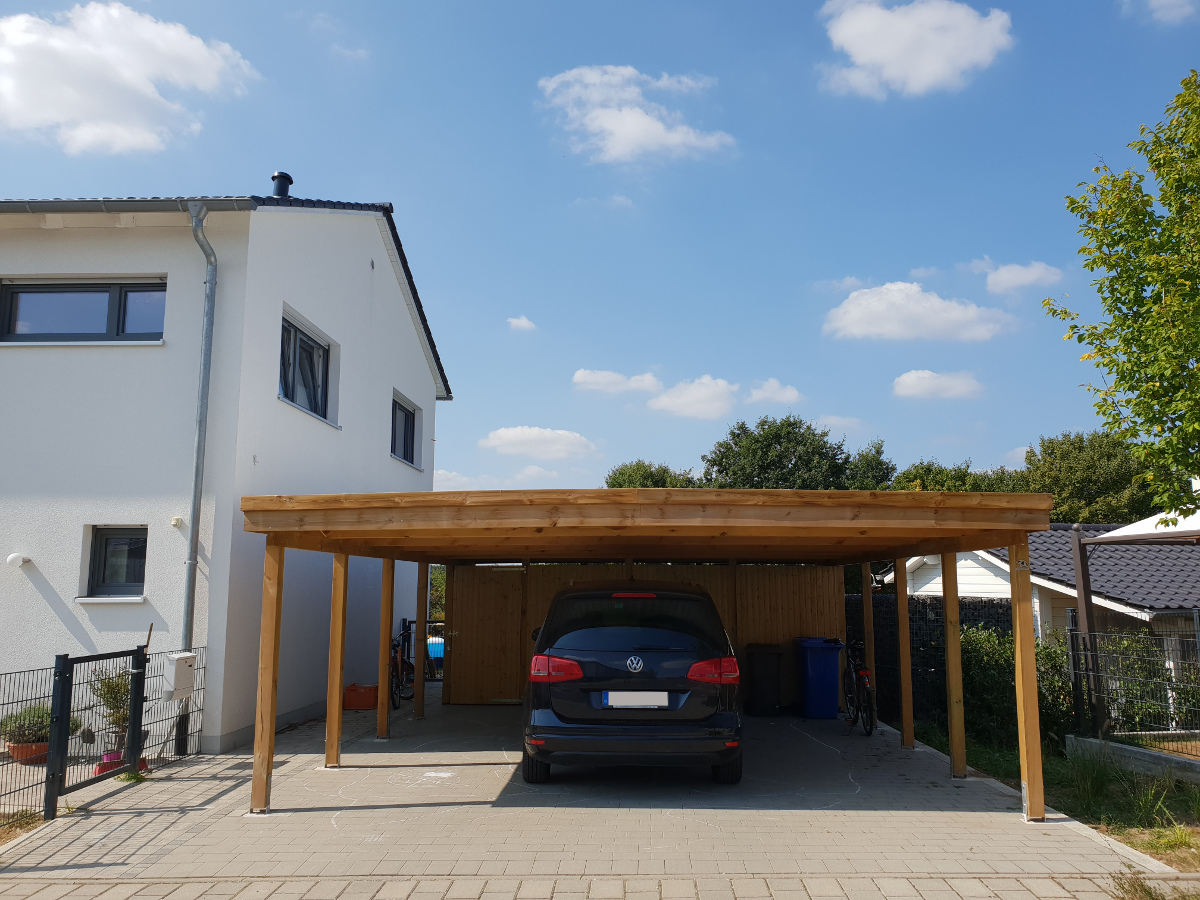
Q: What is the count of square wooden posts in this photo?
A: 8